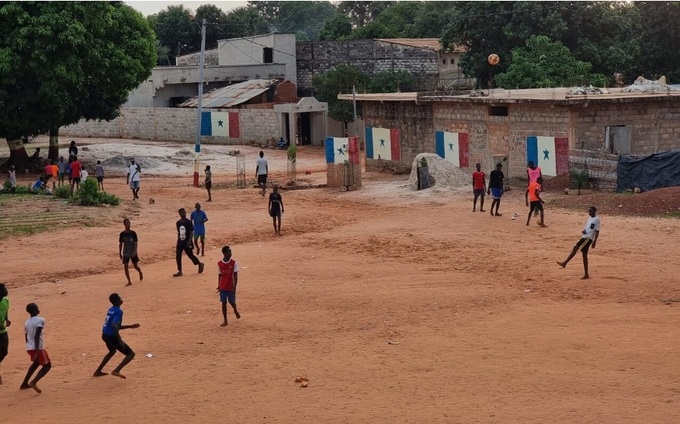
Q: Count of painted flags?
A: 5